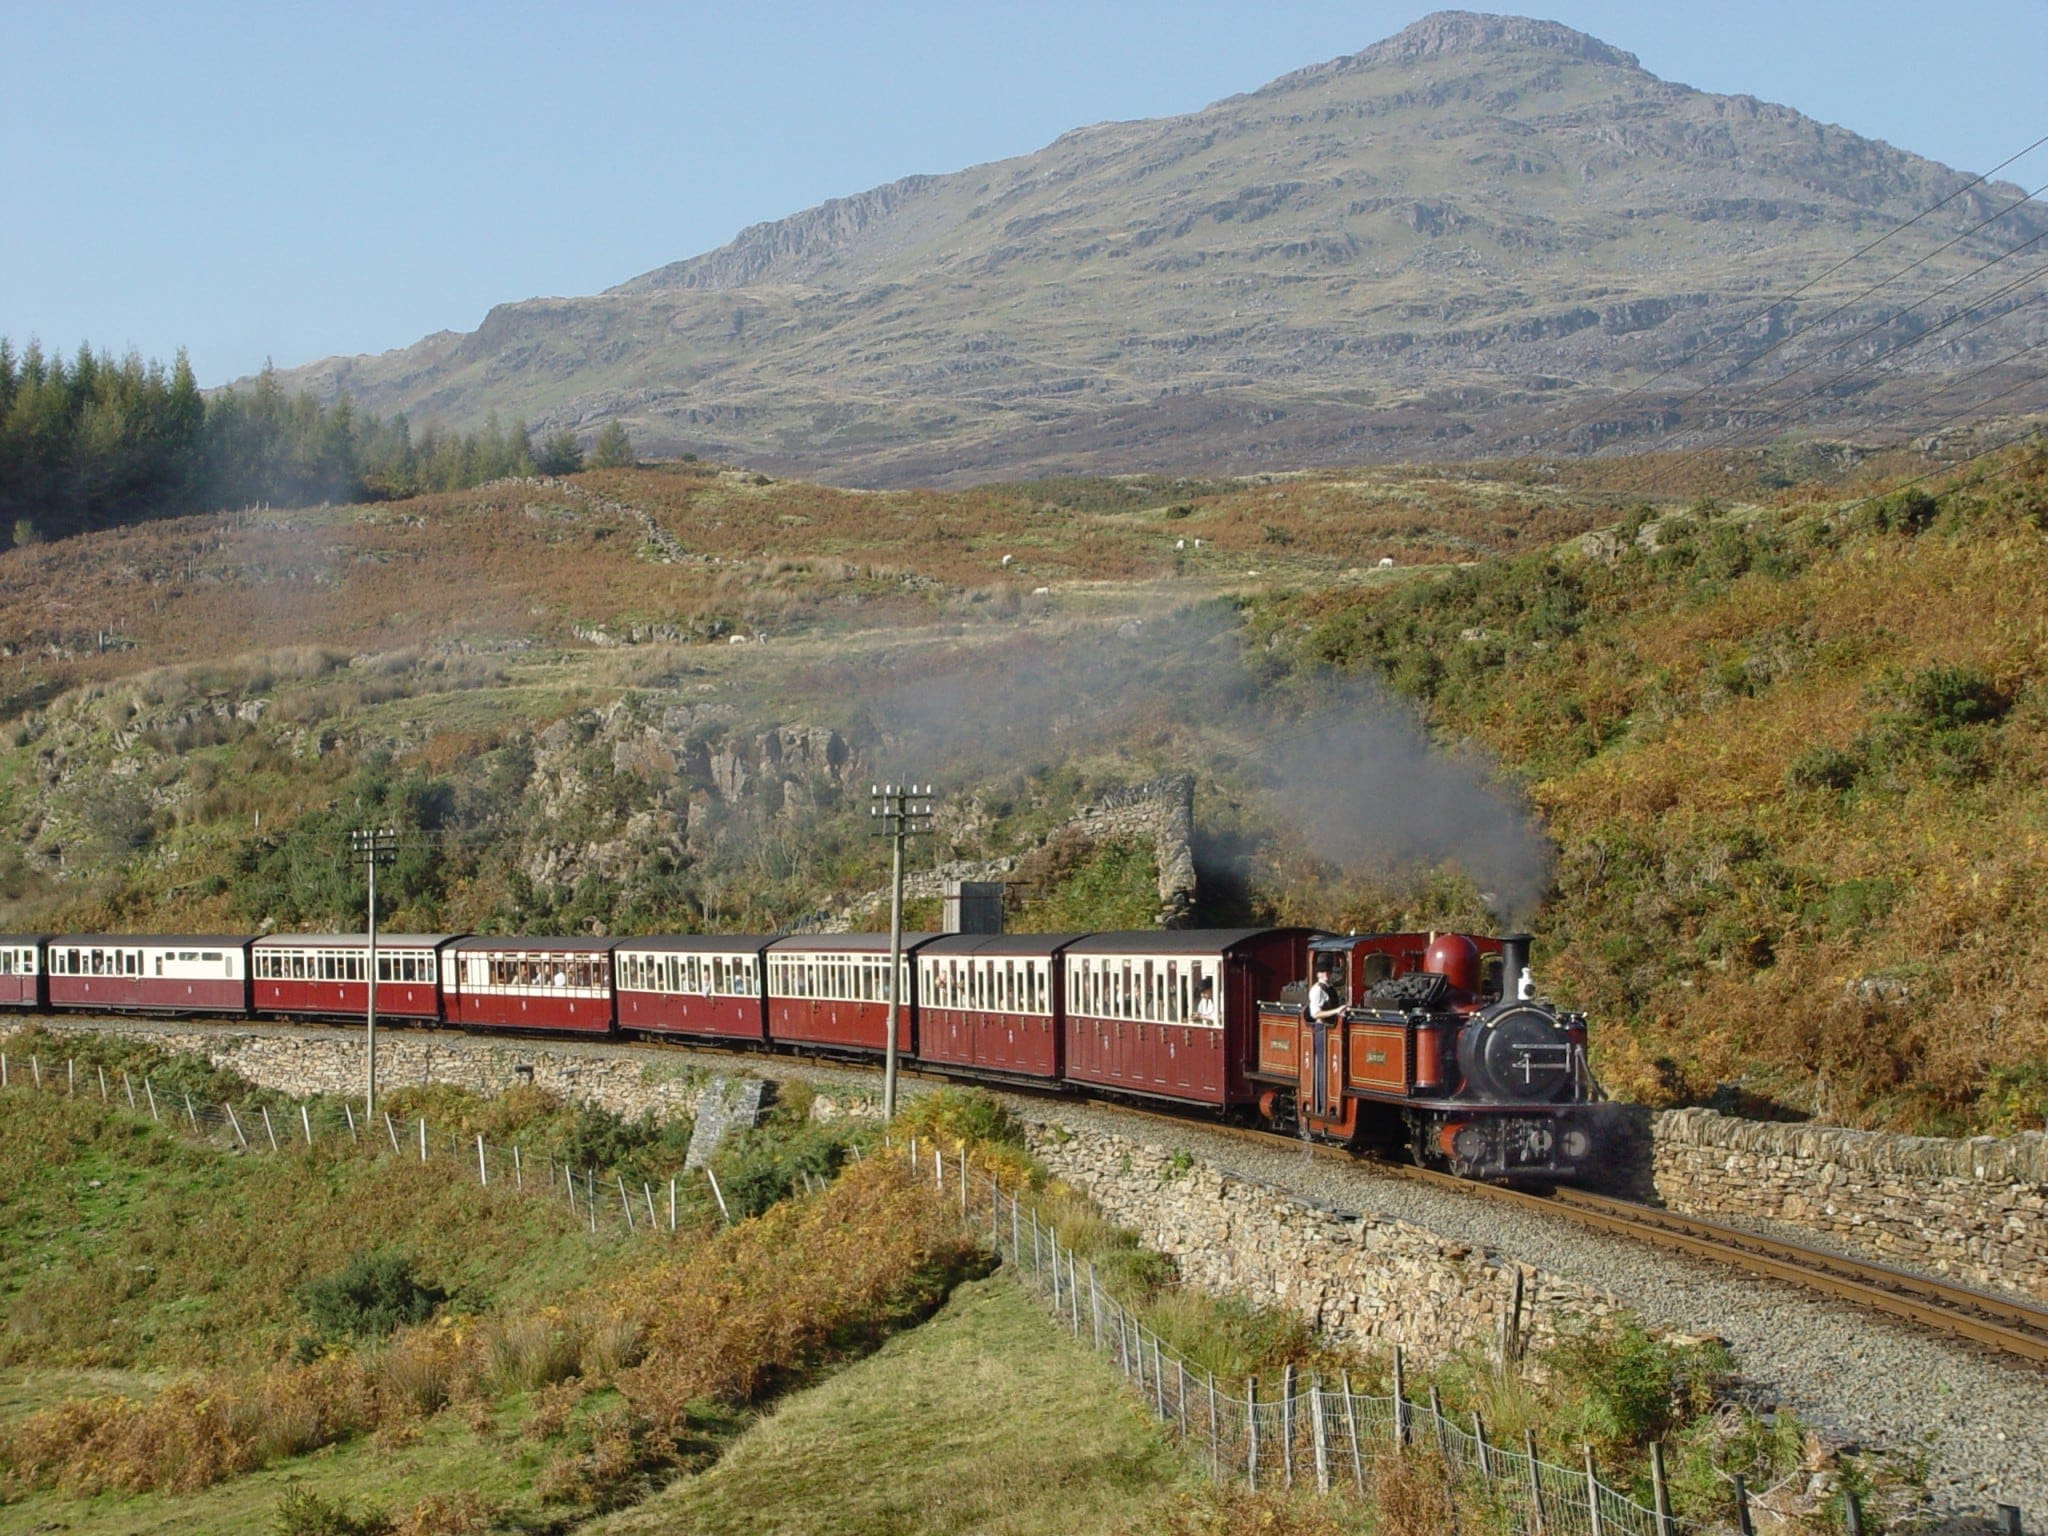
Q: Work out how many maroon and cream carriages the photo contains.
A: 8